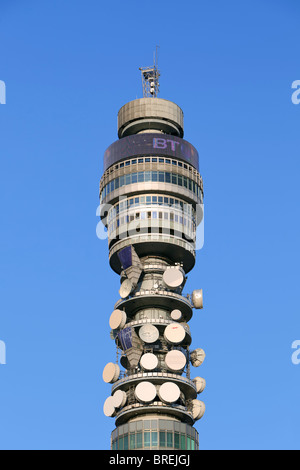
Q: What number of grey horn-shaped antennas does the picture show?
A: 2